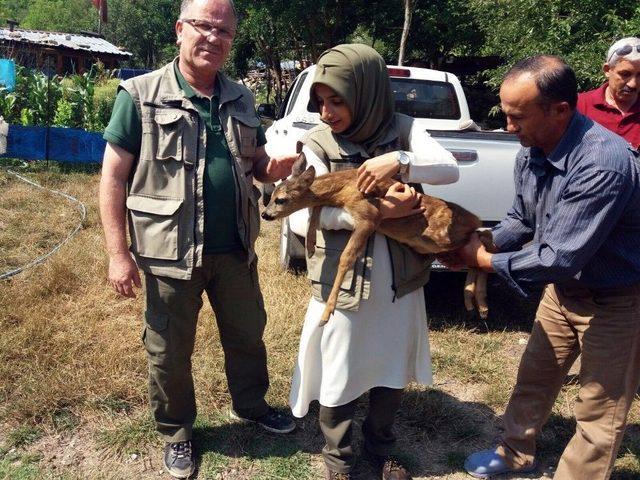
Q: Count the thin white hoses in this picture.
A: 1